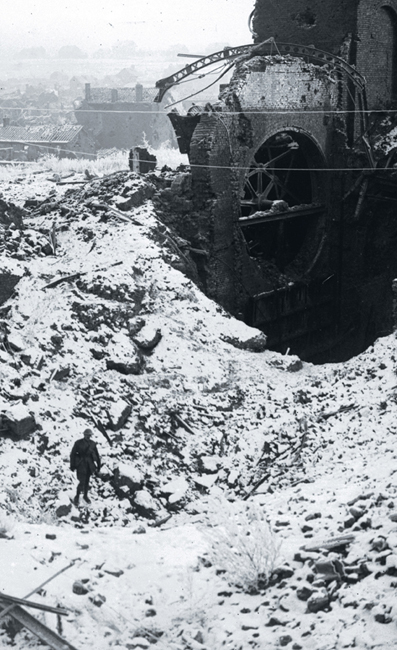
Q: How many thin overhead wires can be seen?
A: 2